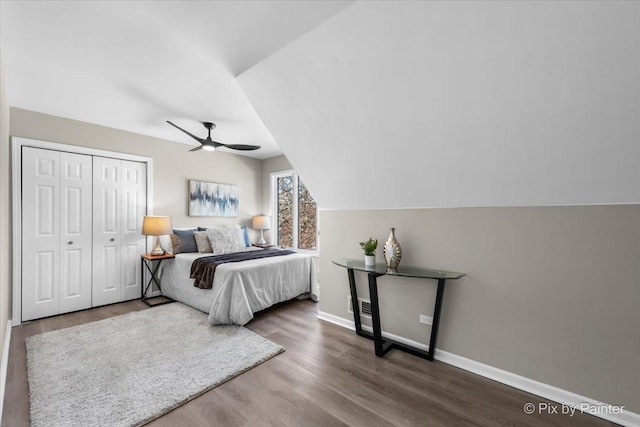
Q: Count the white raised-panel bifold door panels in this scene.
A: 4